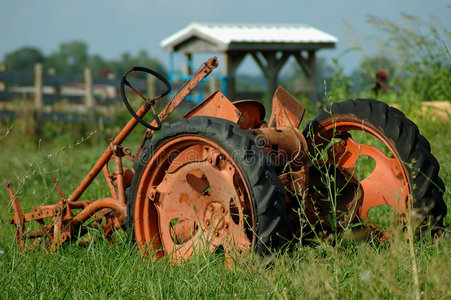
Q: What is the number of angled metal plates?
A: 2